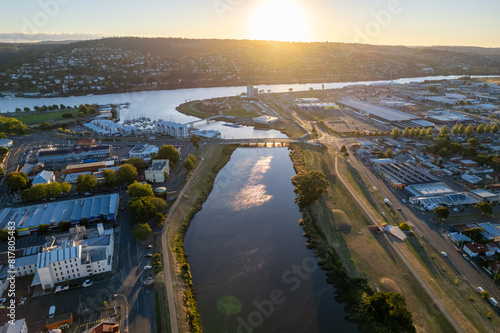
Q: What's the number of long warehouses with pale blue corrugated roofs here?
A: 1